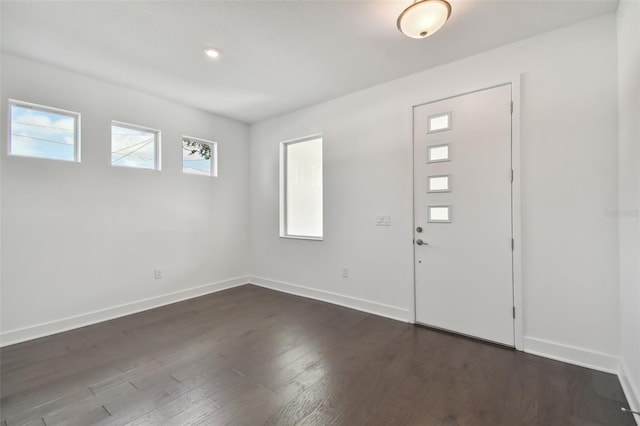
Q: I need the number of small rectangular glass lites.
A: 4